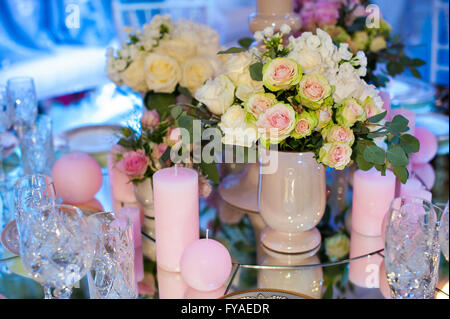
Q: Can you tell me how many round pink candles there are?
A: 3